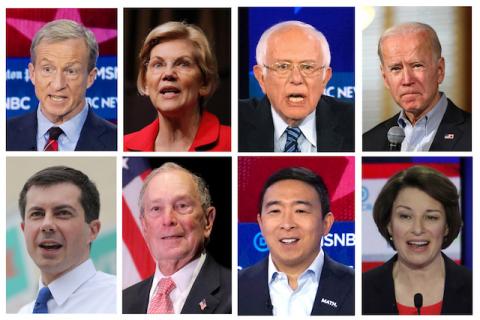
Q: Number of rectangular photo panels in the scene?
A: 8